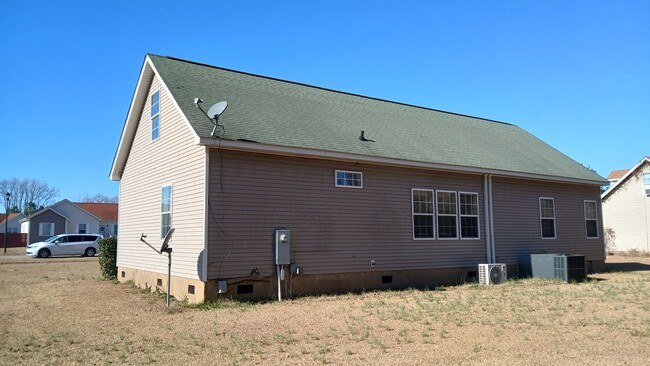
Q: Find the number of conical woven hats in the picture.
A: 0